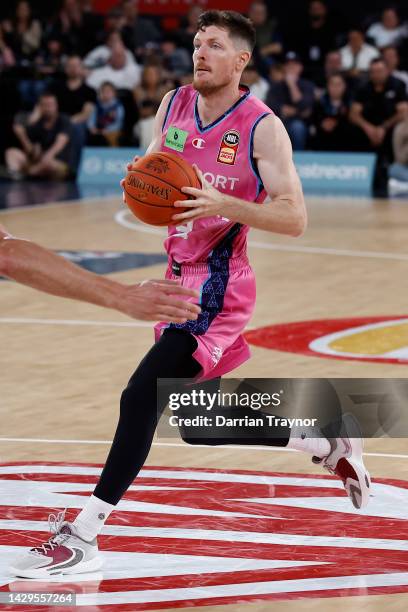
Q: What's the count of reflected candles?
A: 0